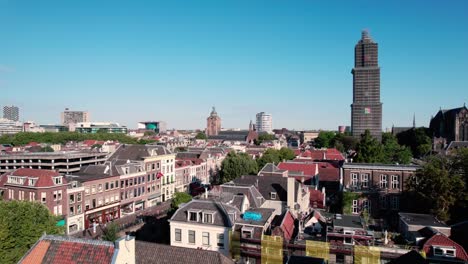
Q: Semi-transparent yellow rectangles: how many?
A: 4